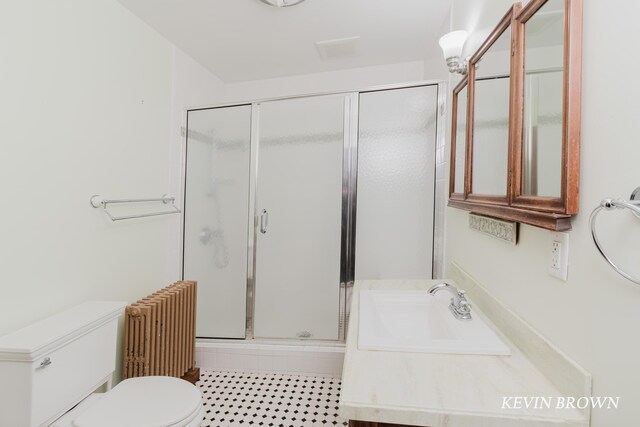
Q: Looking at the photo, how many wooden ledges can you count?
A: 1